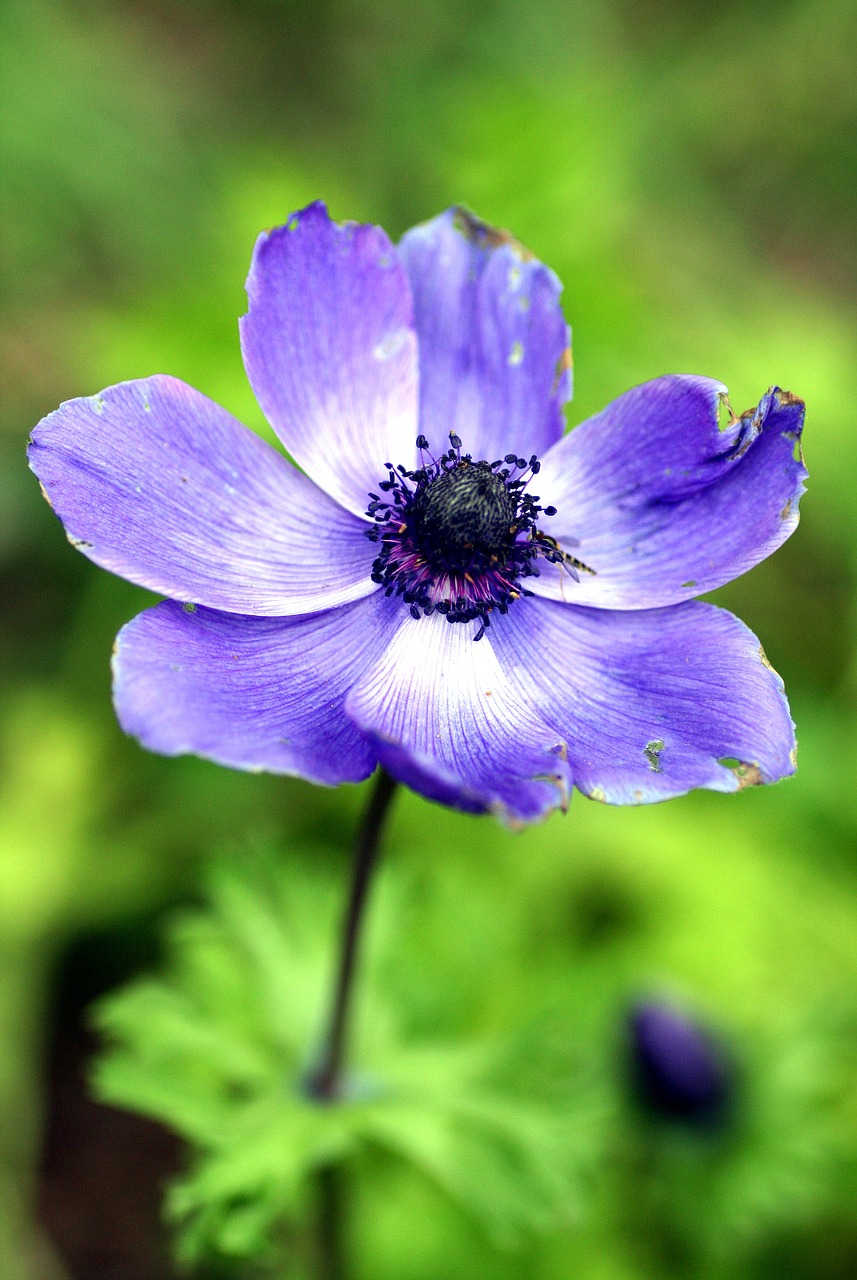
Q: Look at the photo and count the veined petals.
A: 7